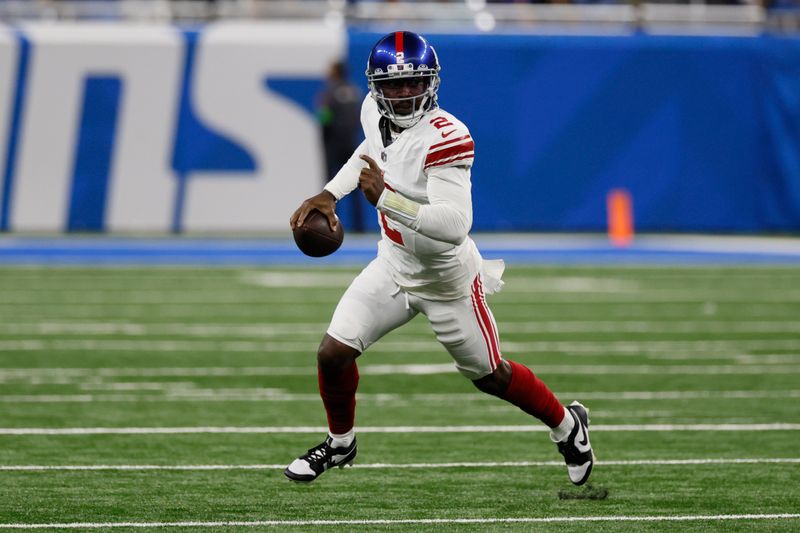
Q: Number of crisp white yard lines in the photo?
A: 3